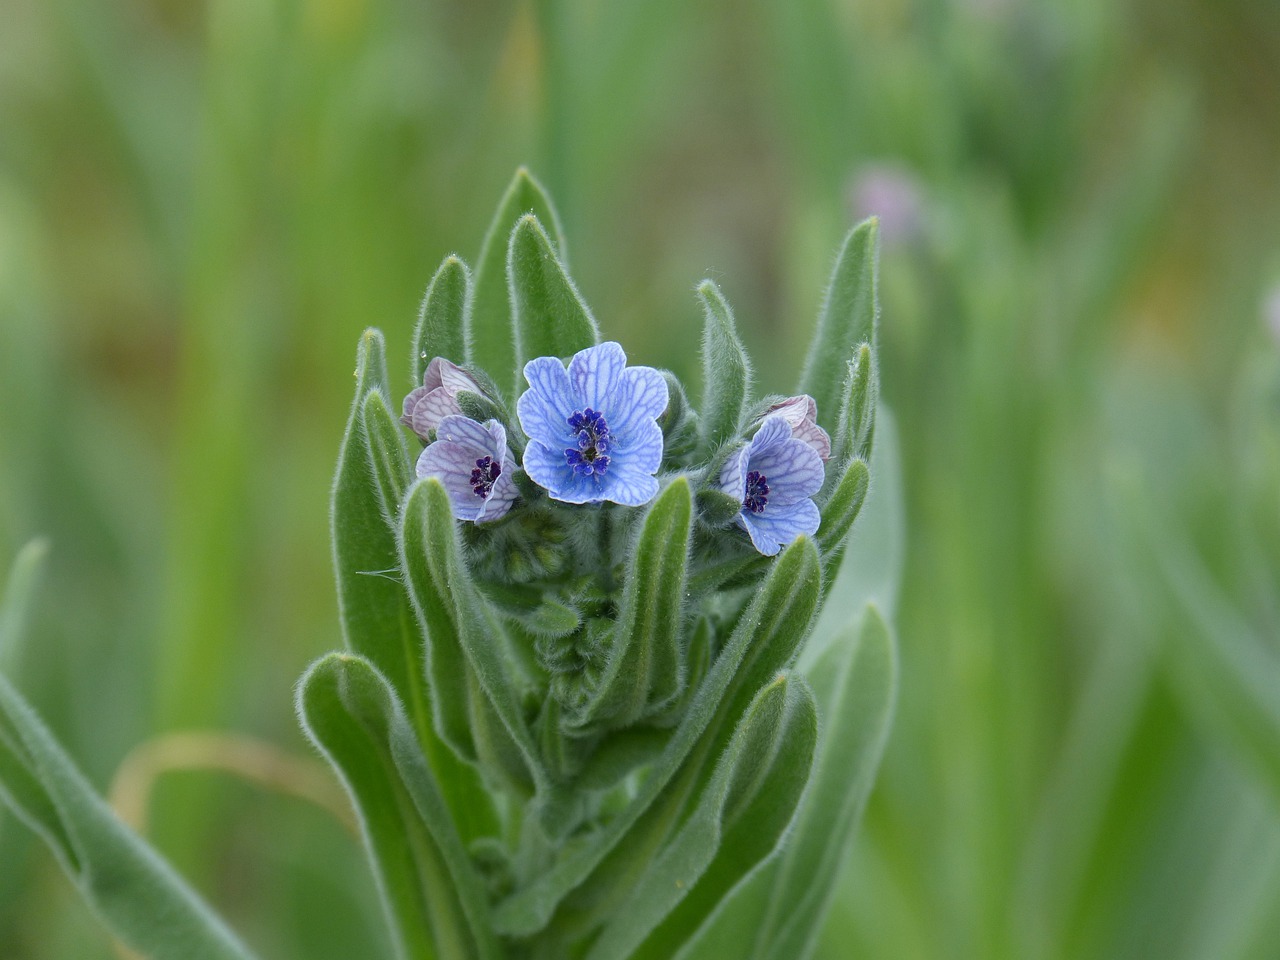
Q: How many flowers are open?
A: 3